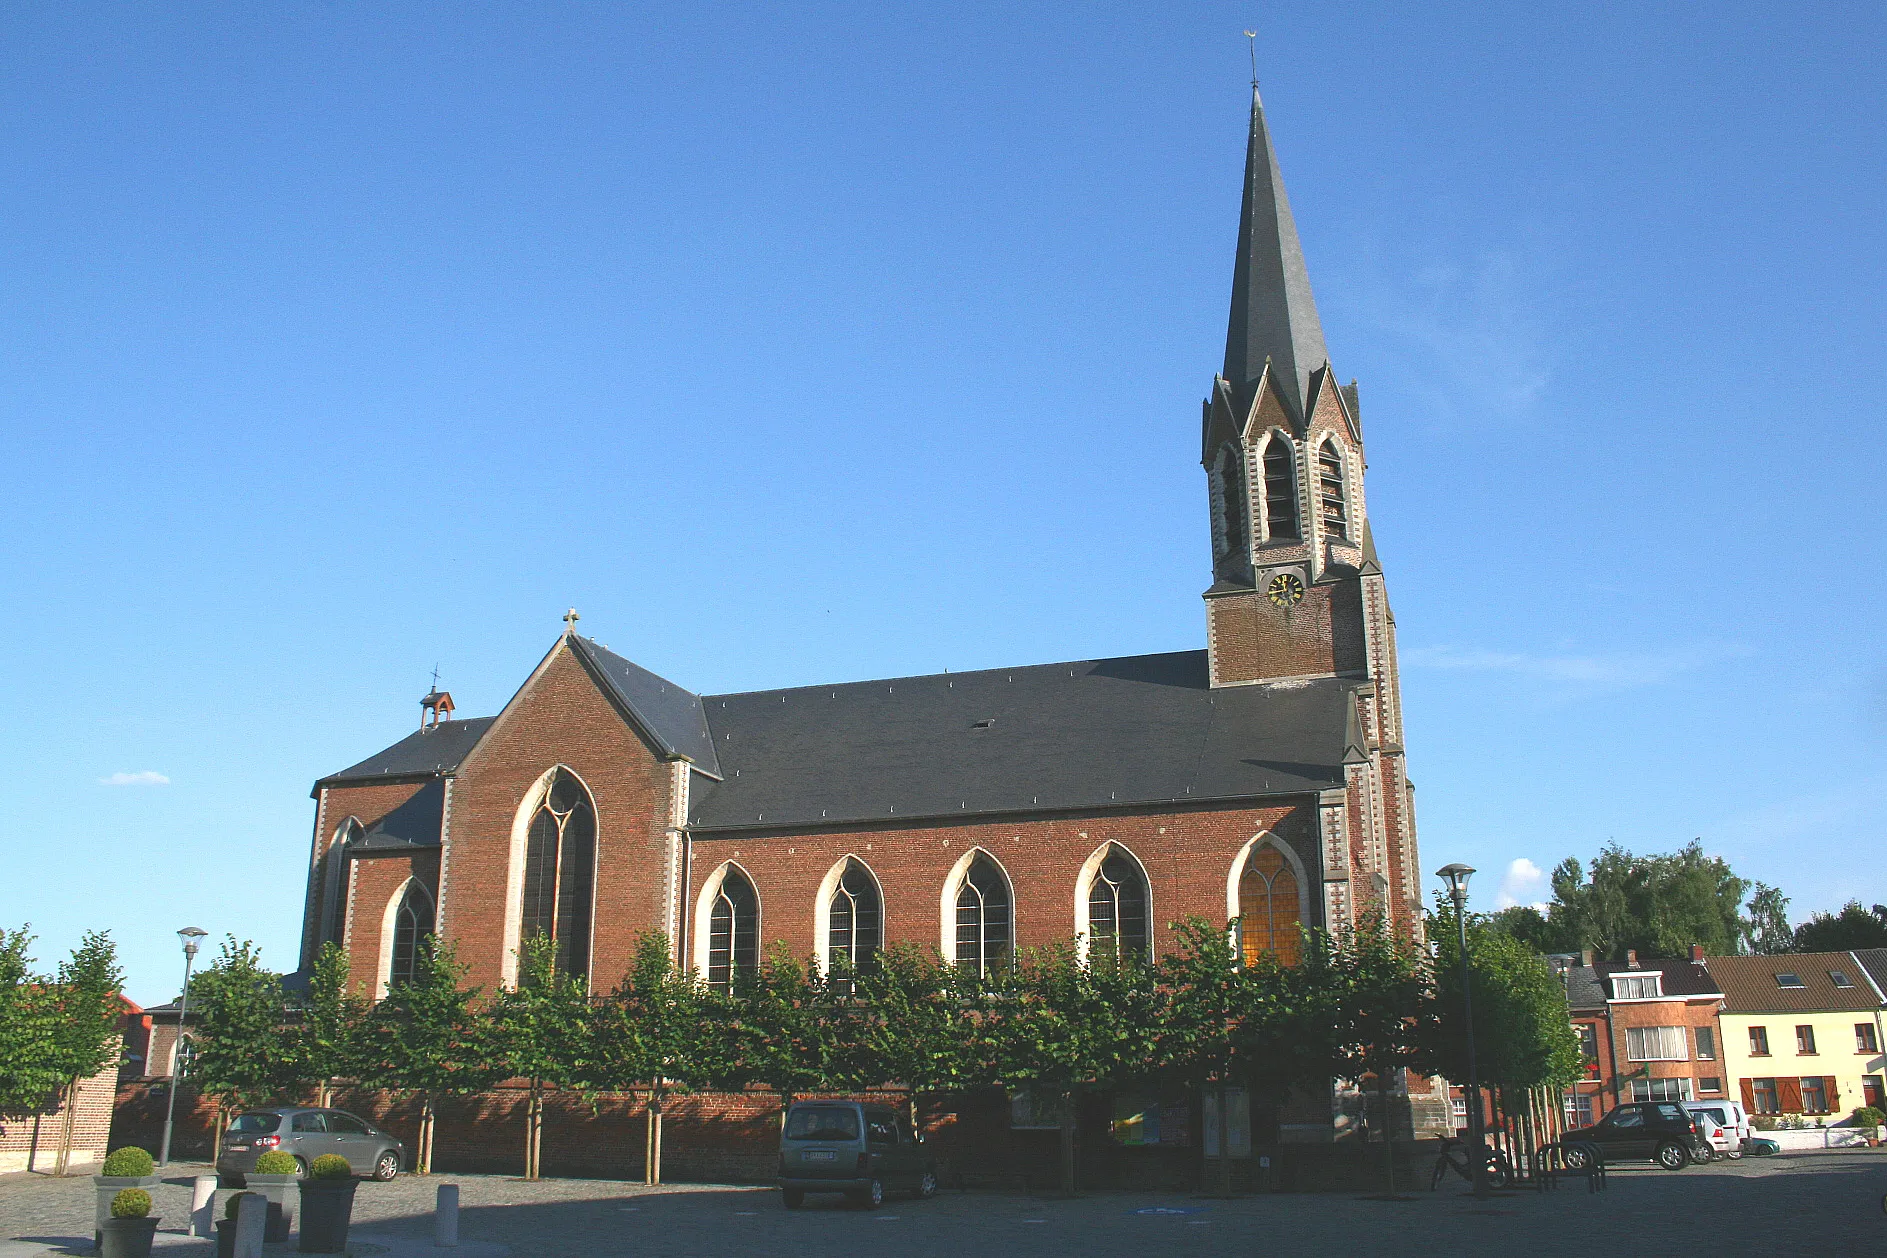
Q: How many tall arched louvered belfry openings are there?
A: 3